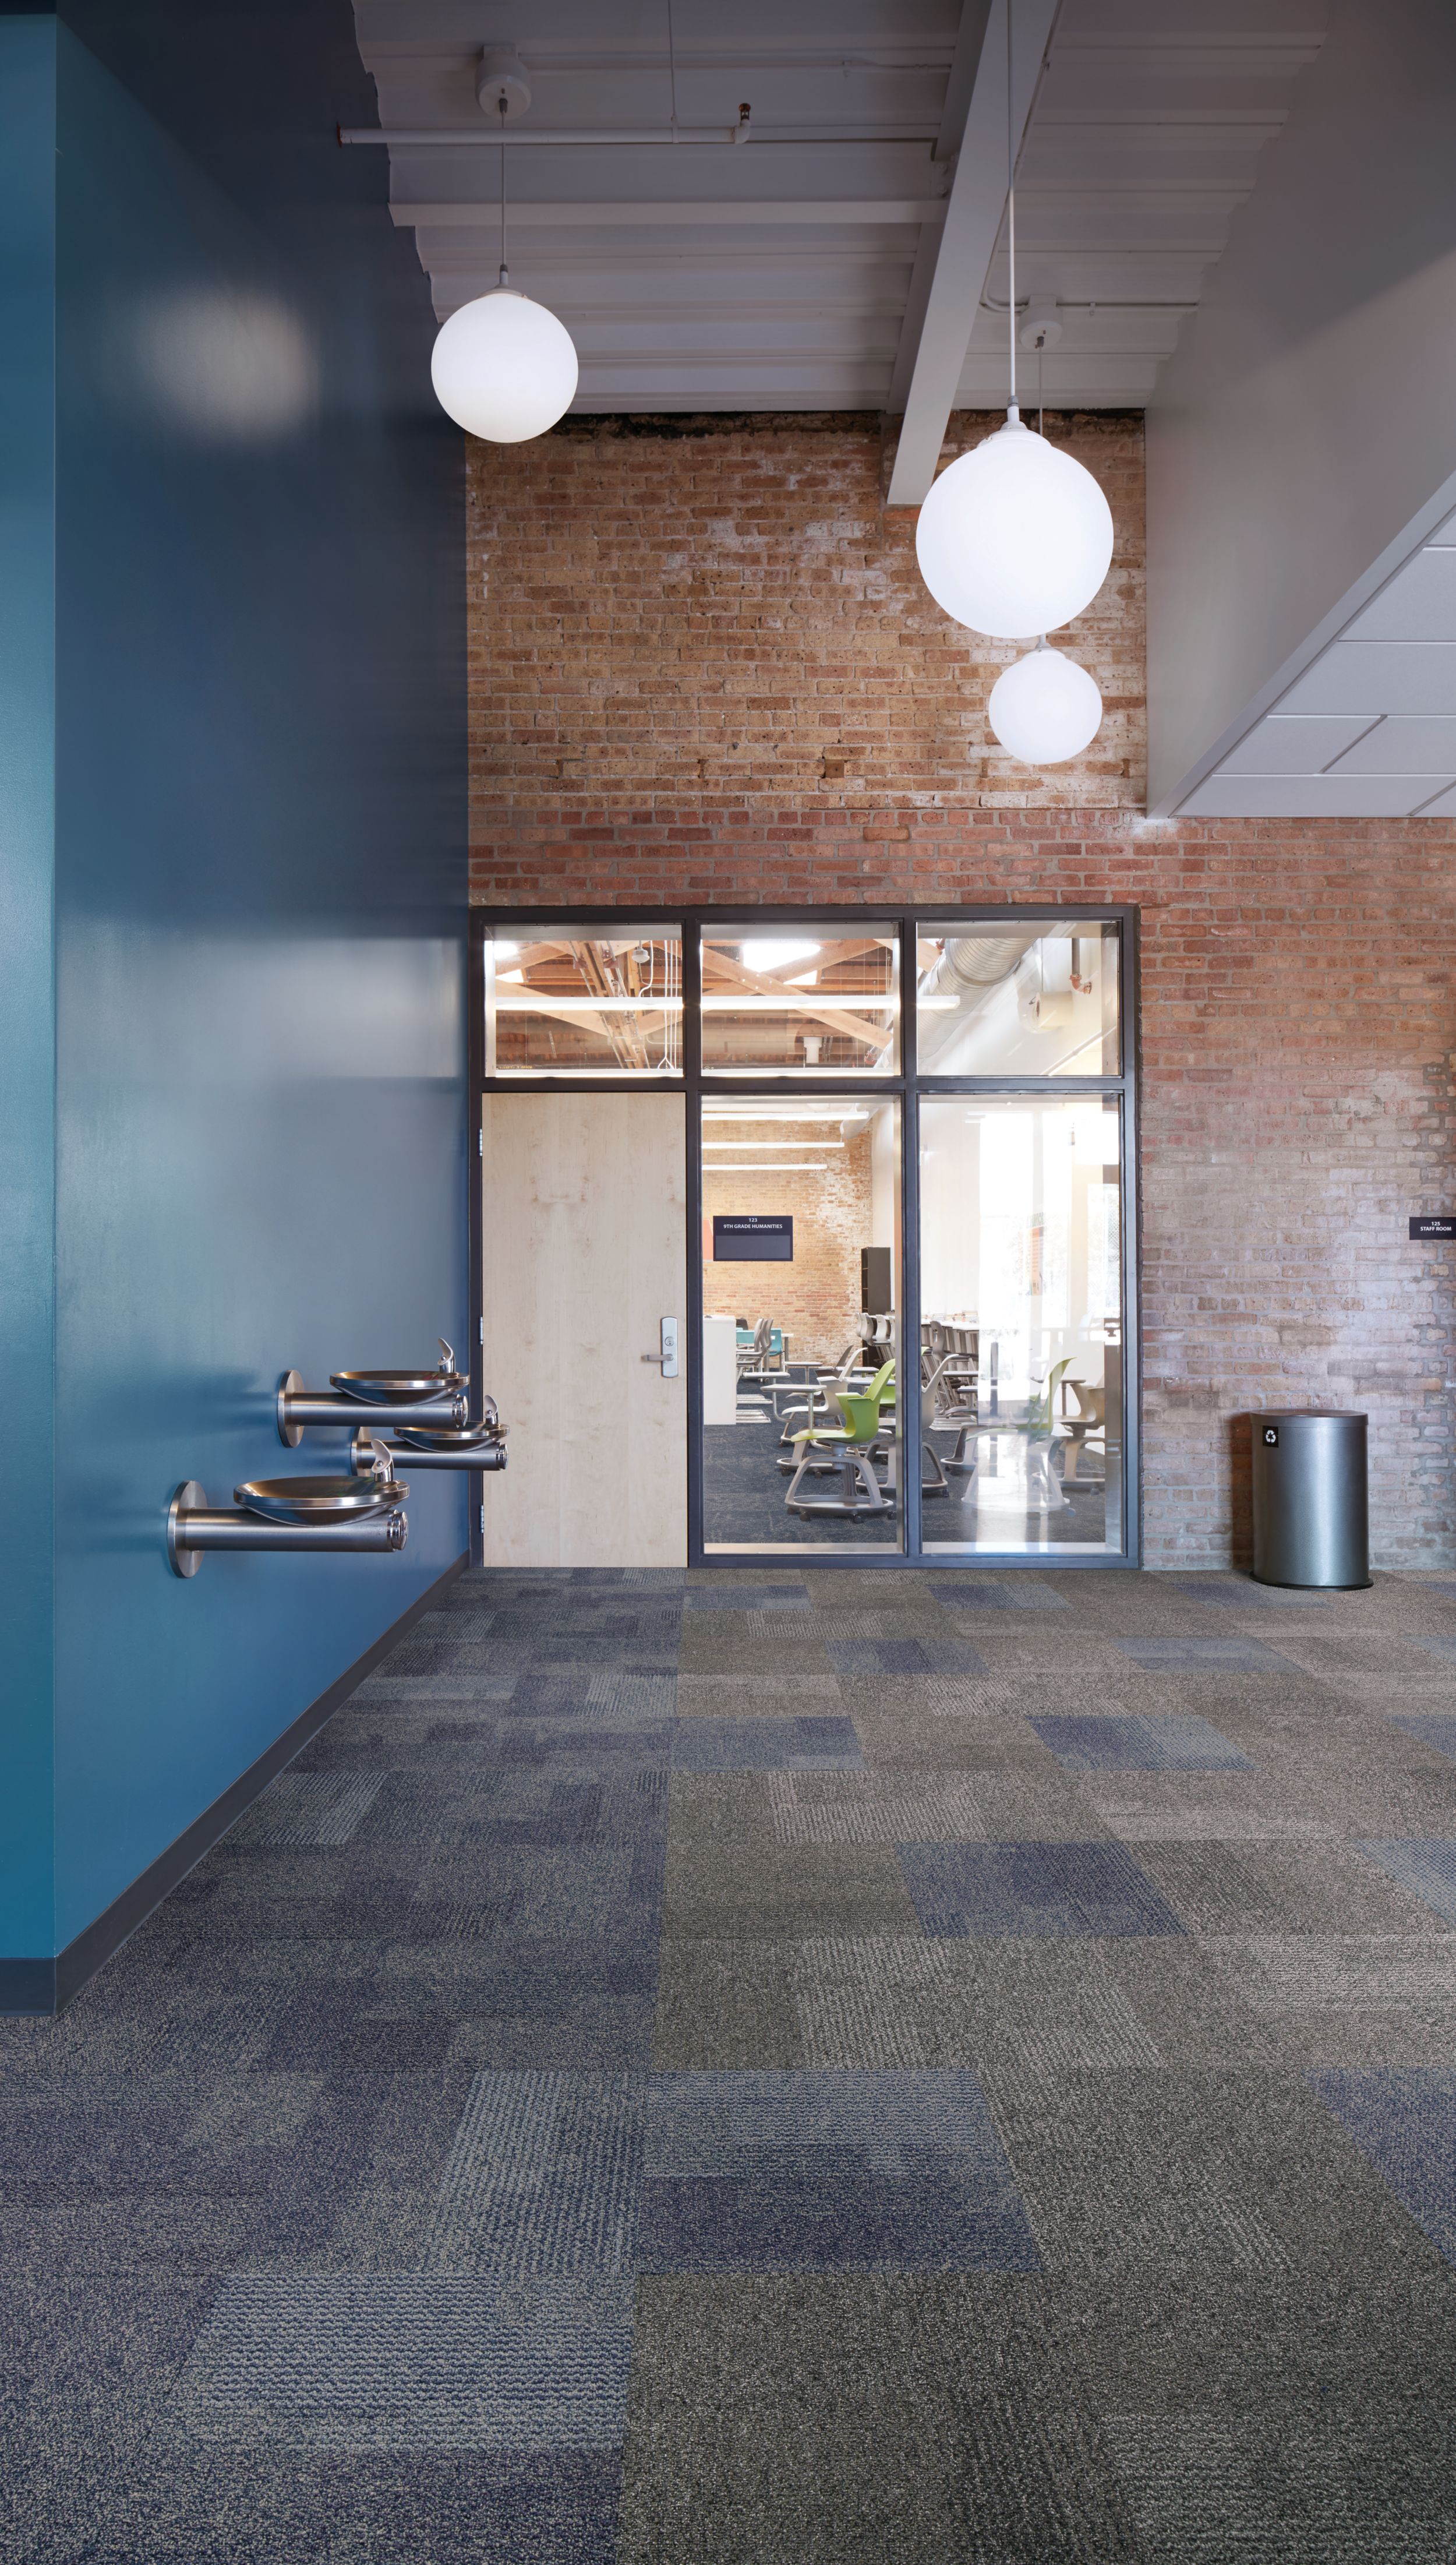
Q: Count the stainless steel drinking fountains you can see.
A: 3